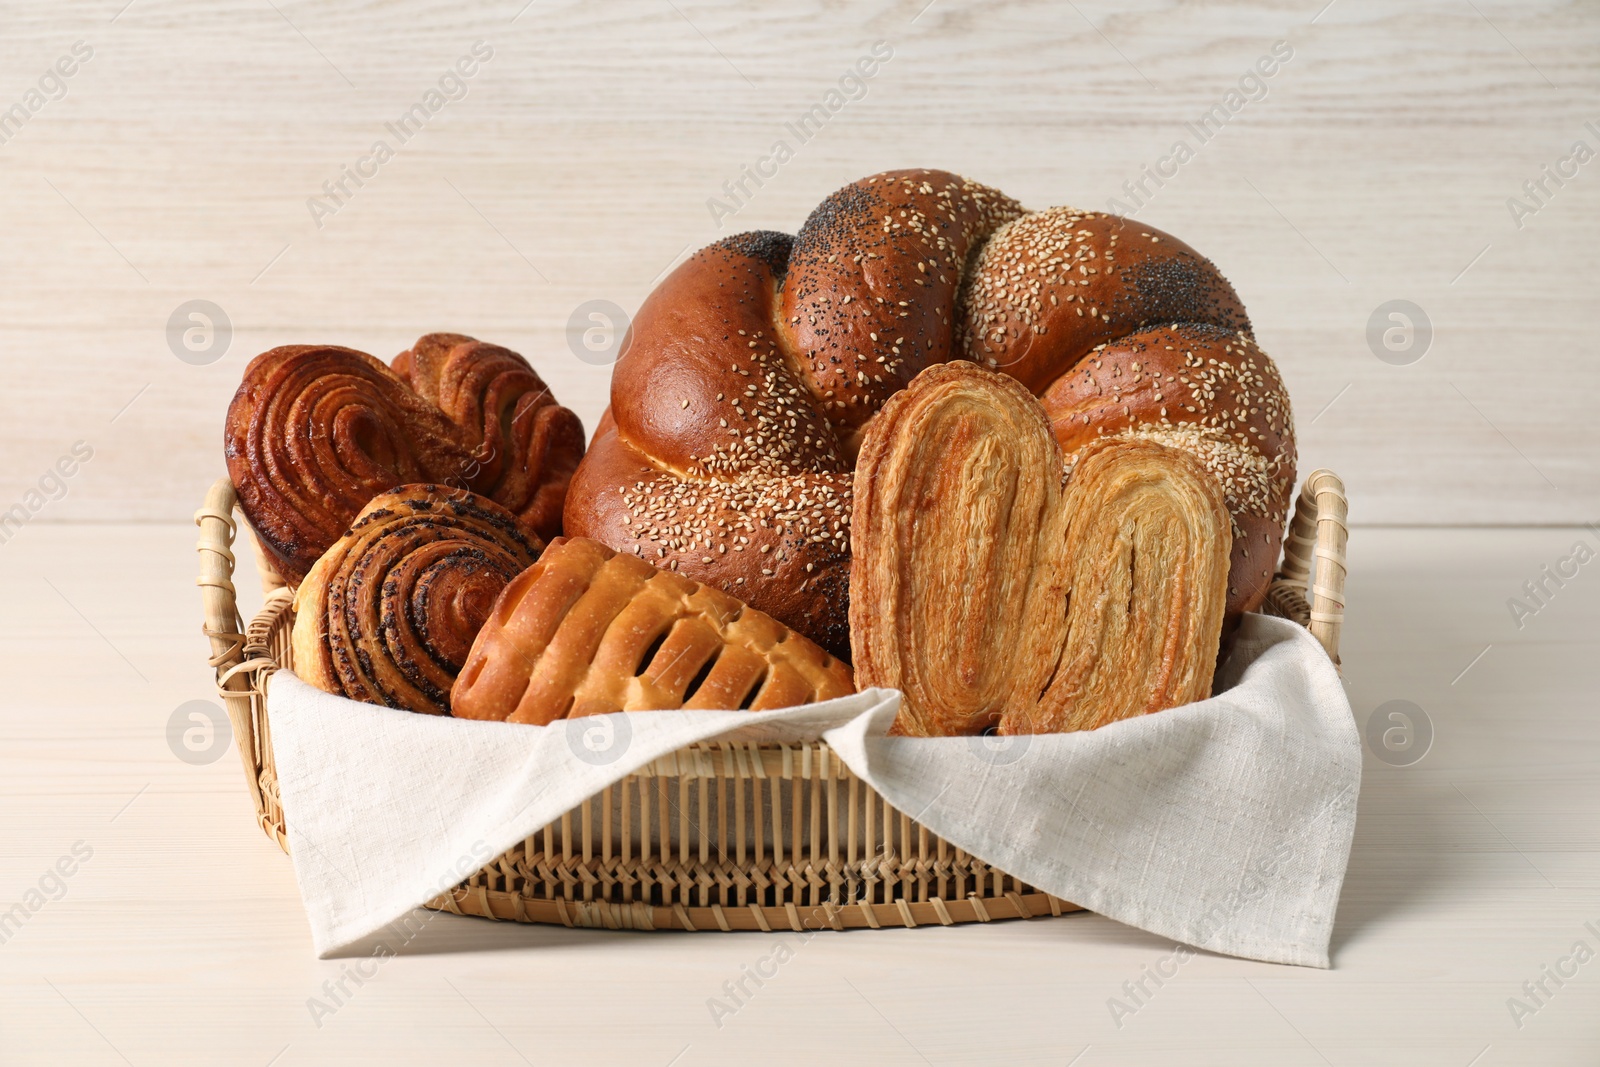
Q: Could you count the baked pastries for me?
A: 5